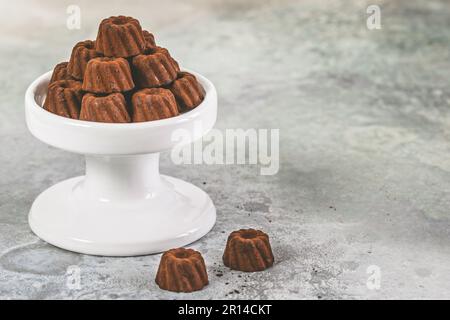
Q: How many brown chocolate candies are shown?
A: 12